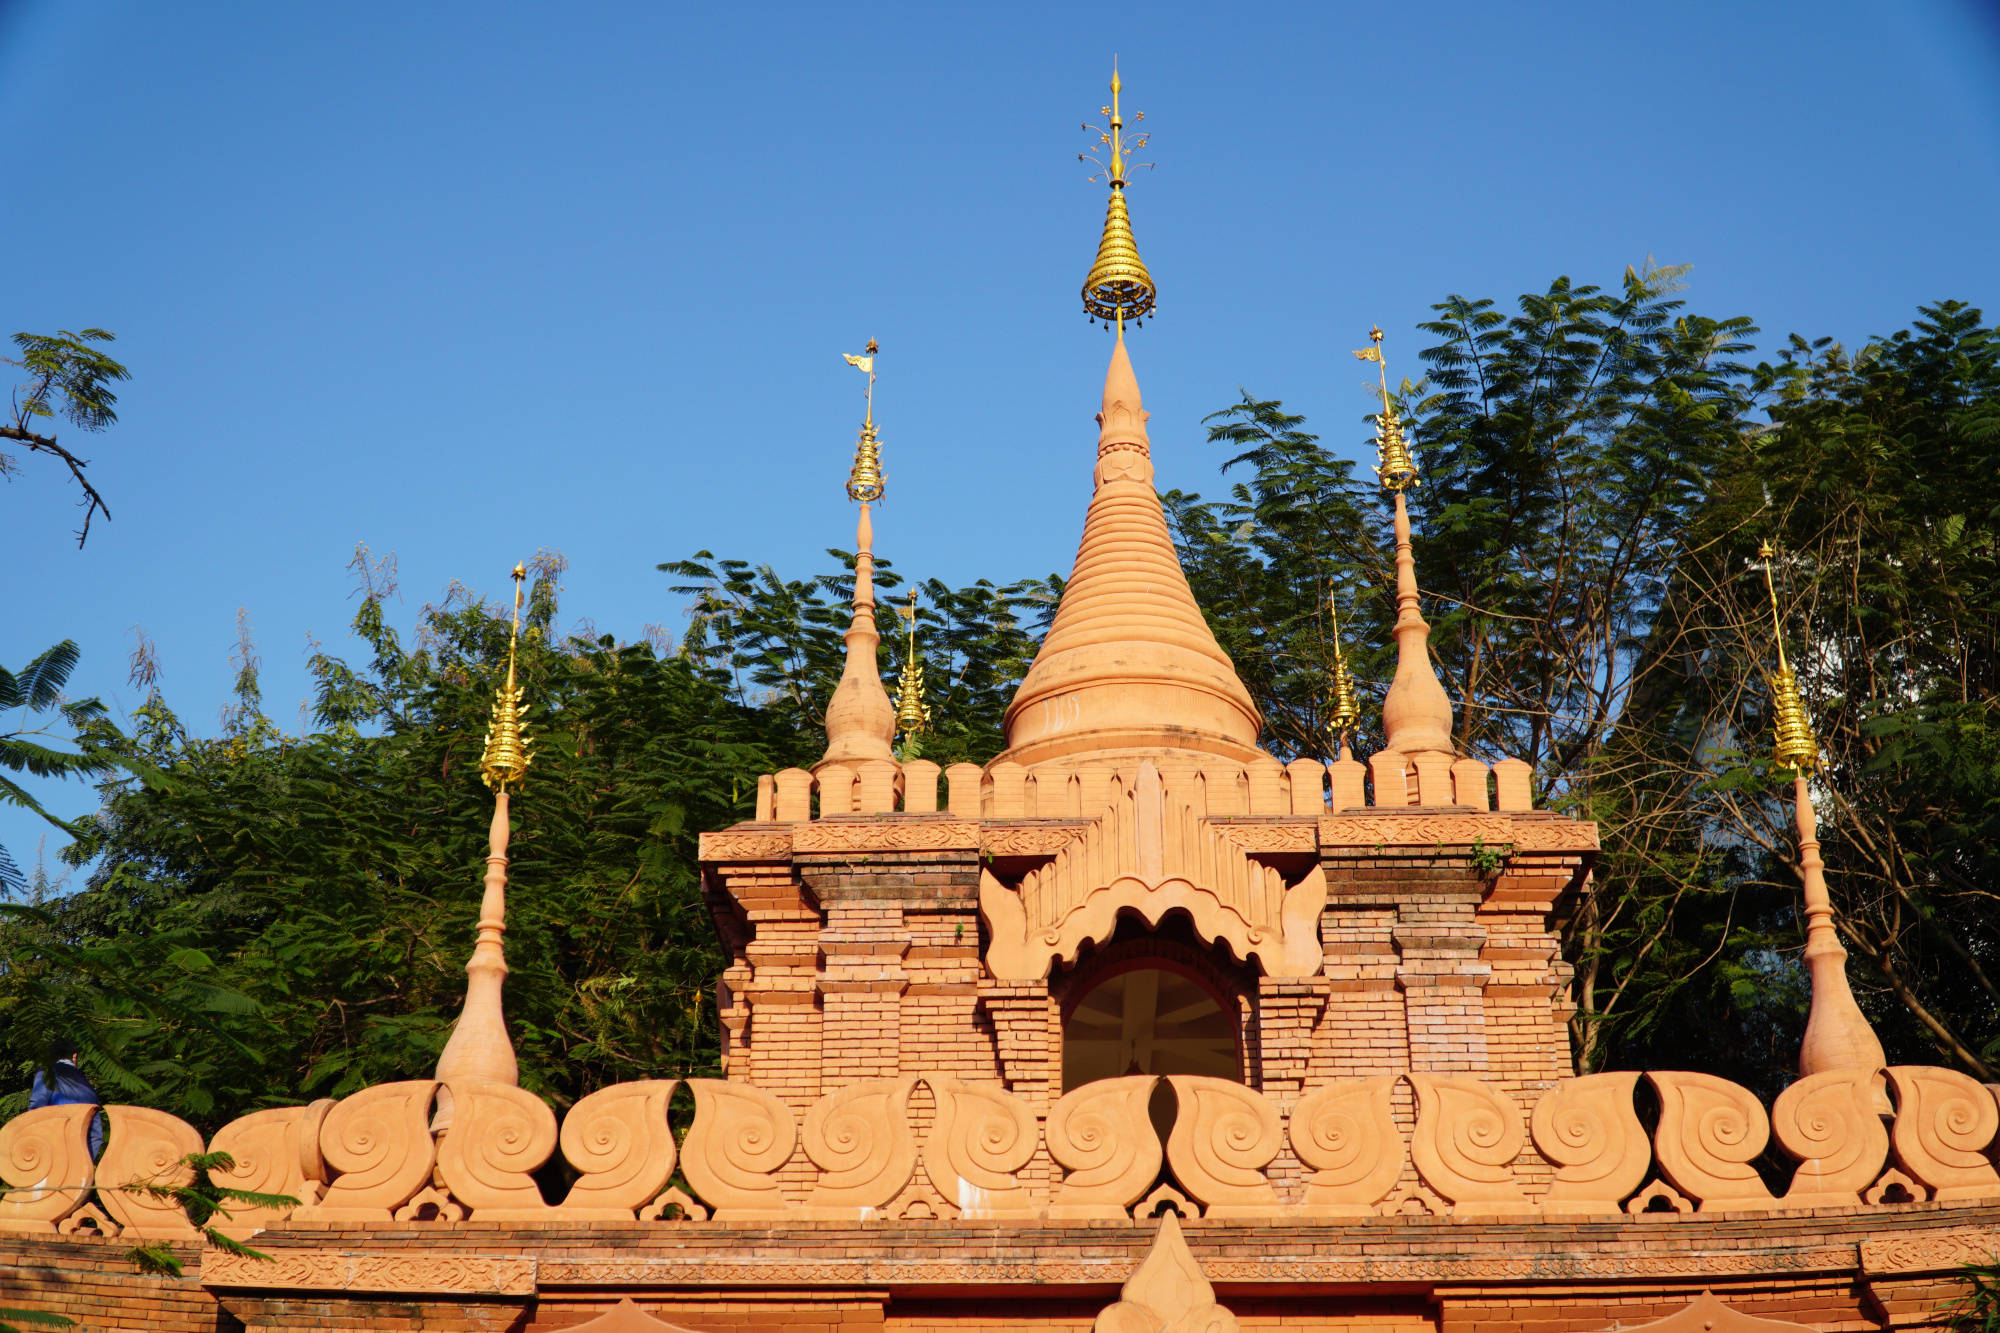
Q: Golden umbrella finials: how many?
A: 7